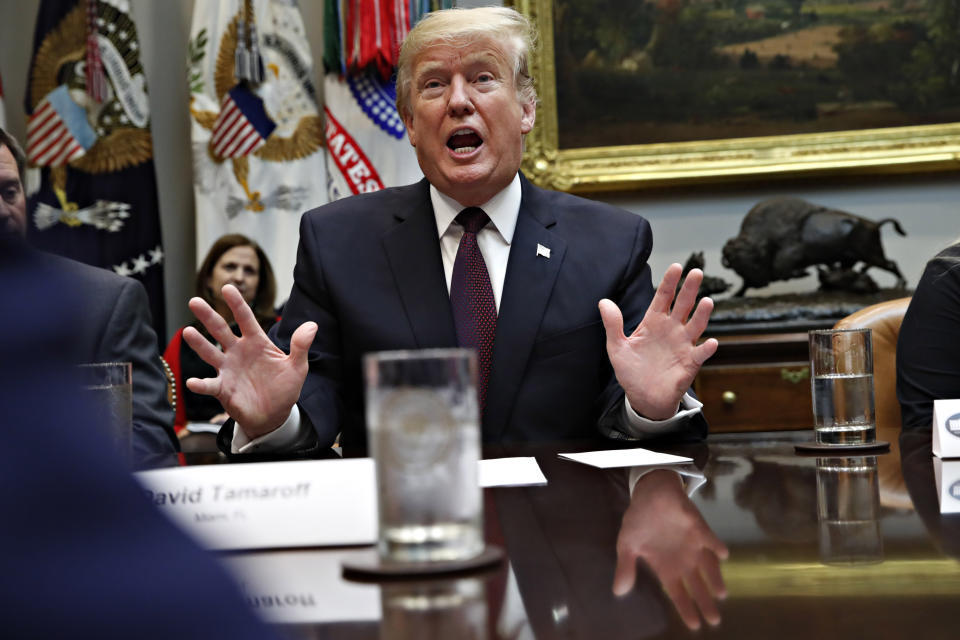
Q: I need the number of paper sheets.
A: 2